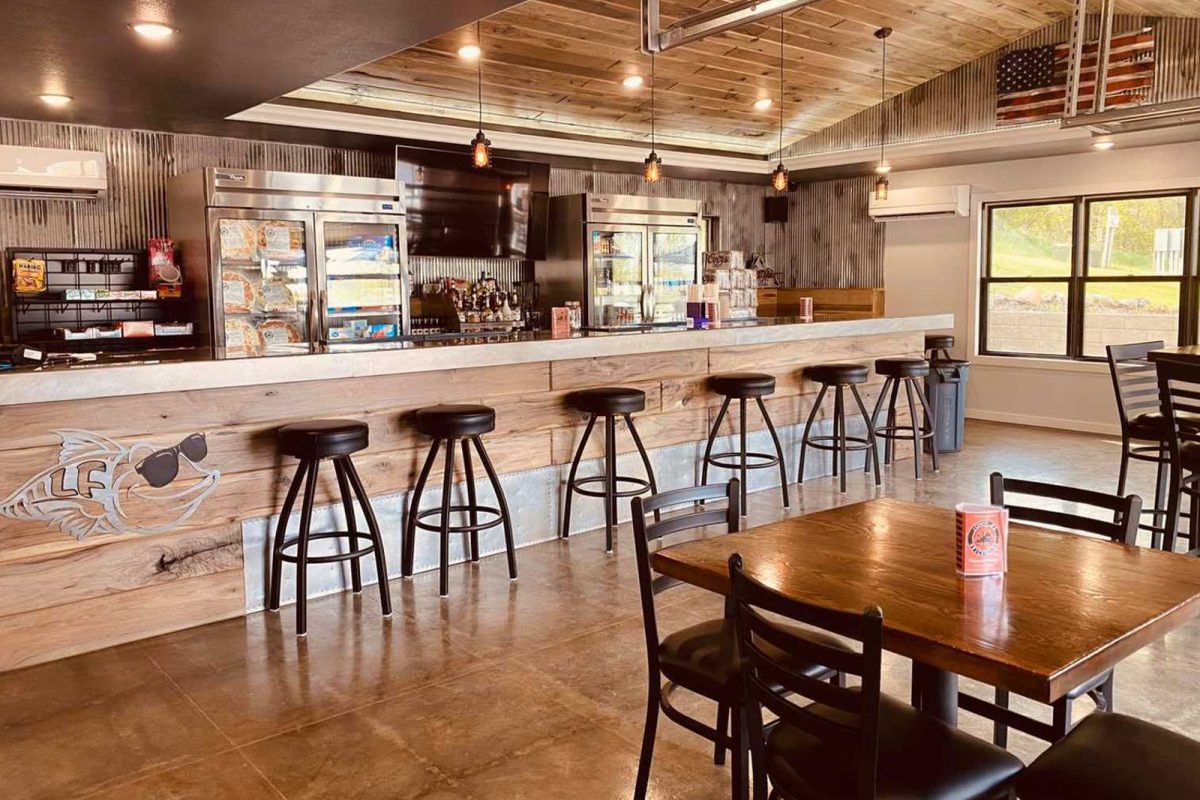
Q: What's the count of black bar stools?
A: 7